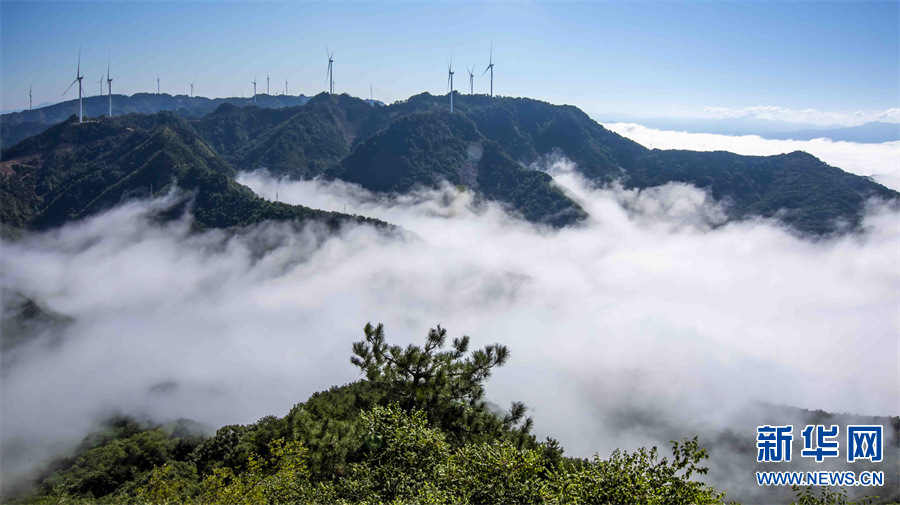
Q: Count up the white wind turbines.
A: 15